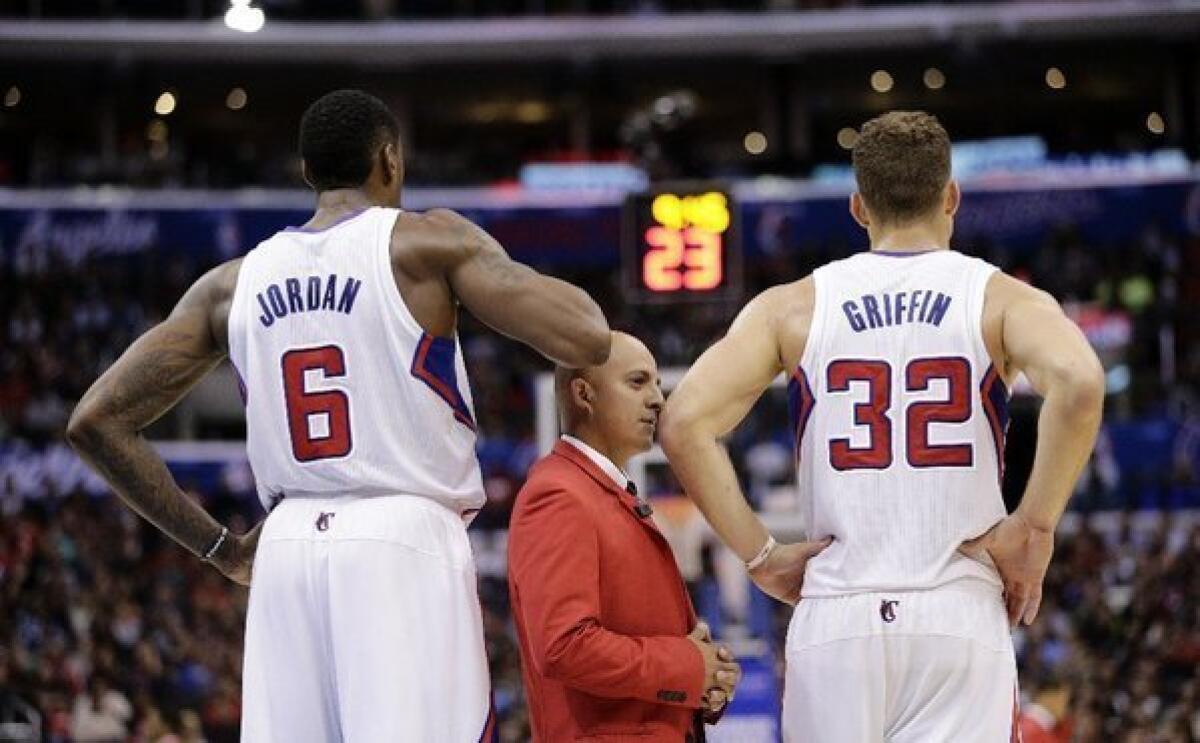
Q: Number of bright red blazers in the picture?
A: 1